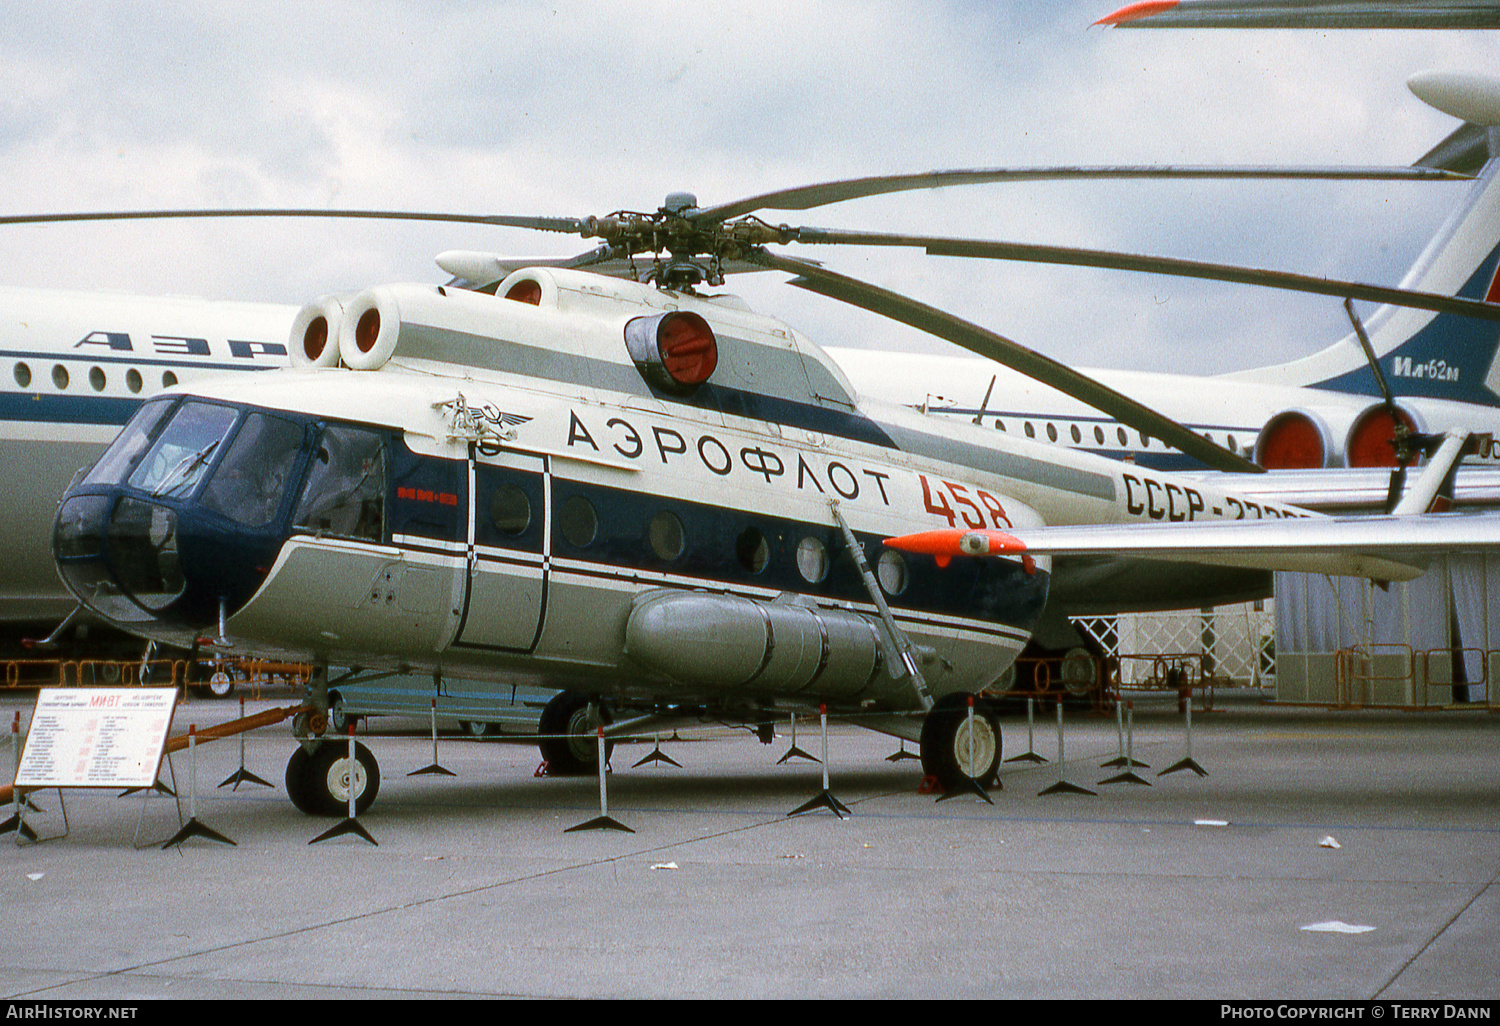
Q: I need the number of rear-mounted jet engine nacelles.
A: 2